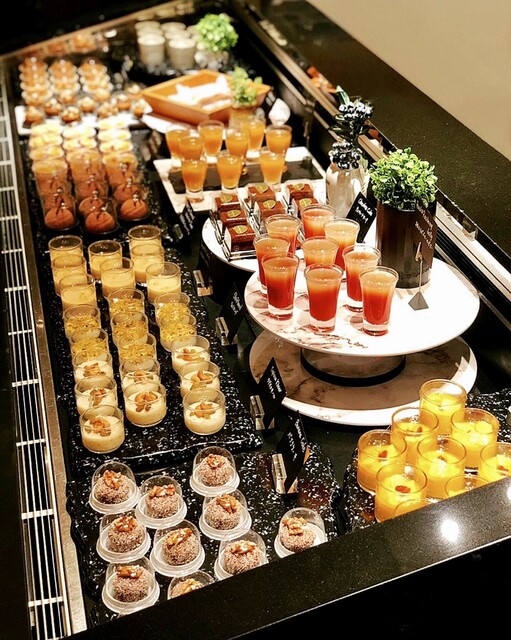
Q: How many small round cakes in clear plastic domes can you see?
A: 10